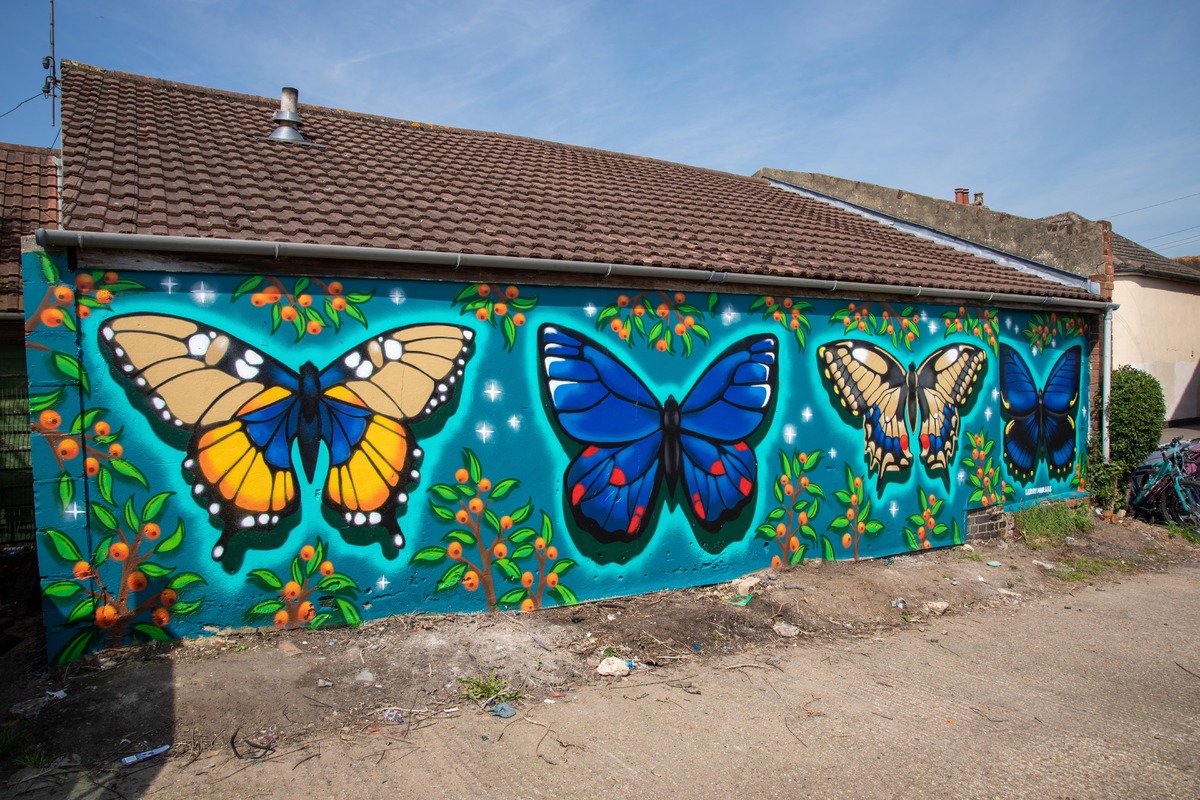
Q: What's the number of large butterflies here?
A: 4